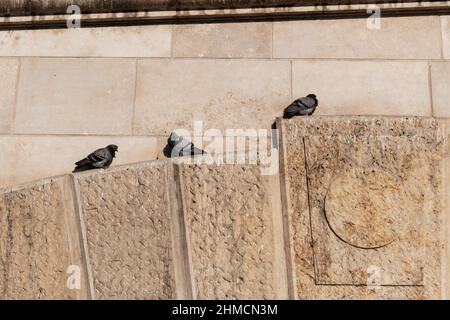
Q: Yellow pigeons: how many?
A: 0